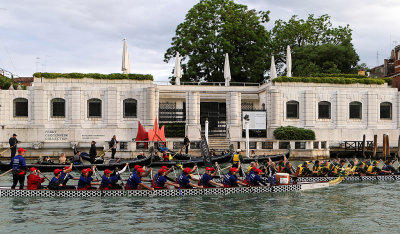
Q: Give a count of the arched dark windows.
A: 8